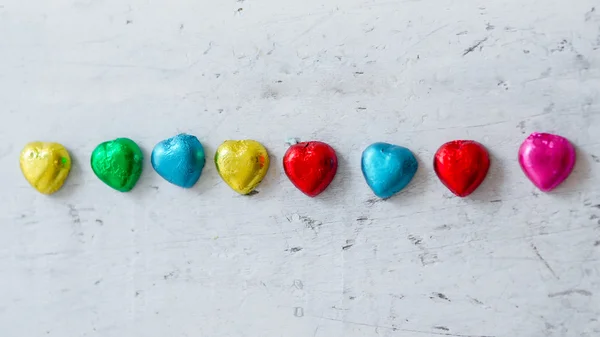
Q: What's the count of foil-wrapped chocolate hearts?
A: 8